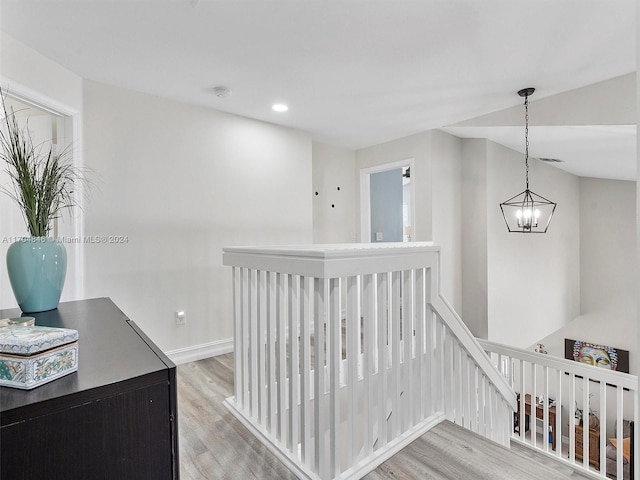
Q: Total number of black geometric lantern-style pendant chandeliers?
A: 1